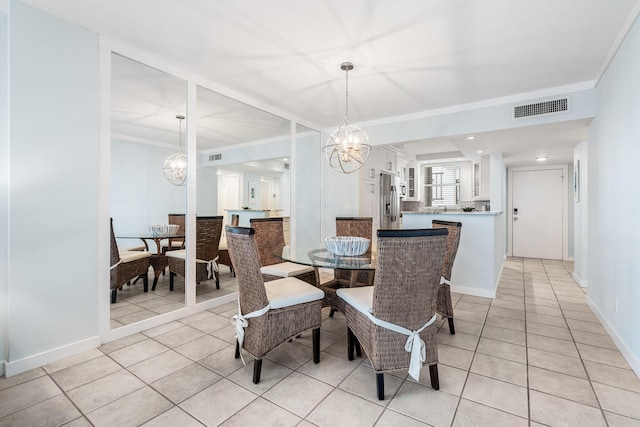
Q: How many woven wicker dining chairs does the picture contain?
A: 5